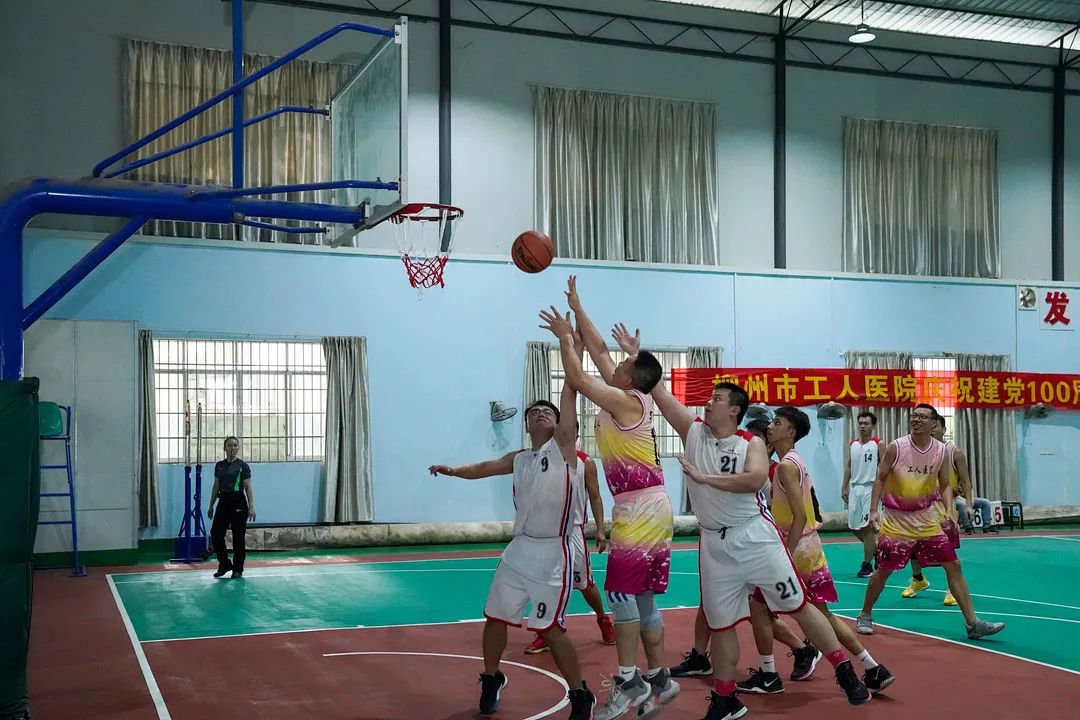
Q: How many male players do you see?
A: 9